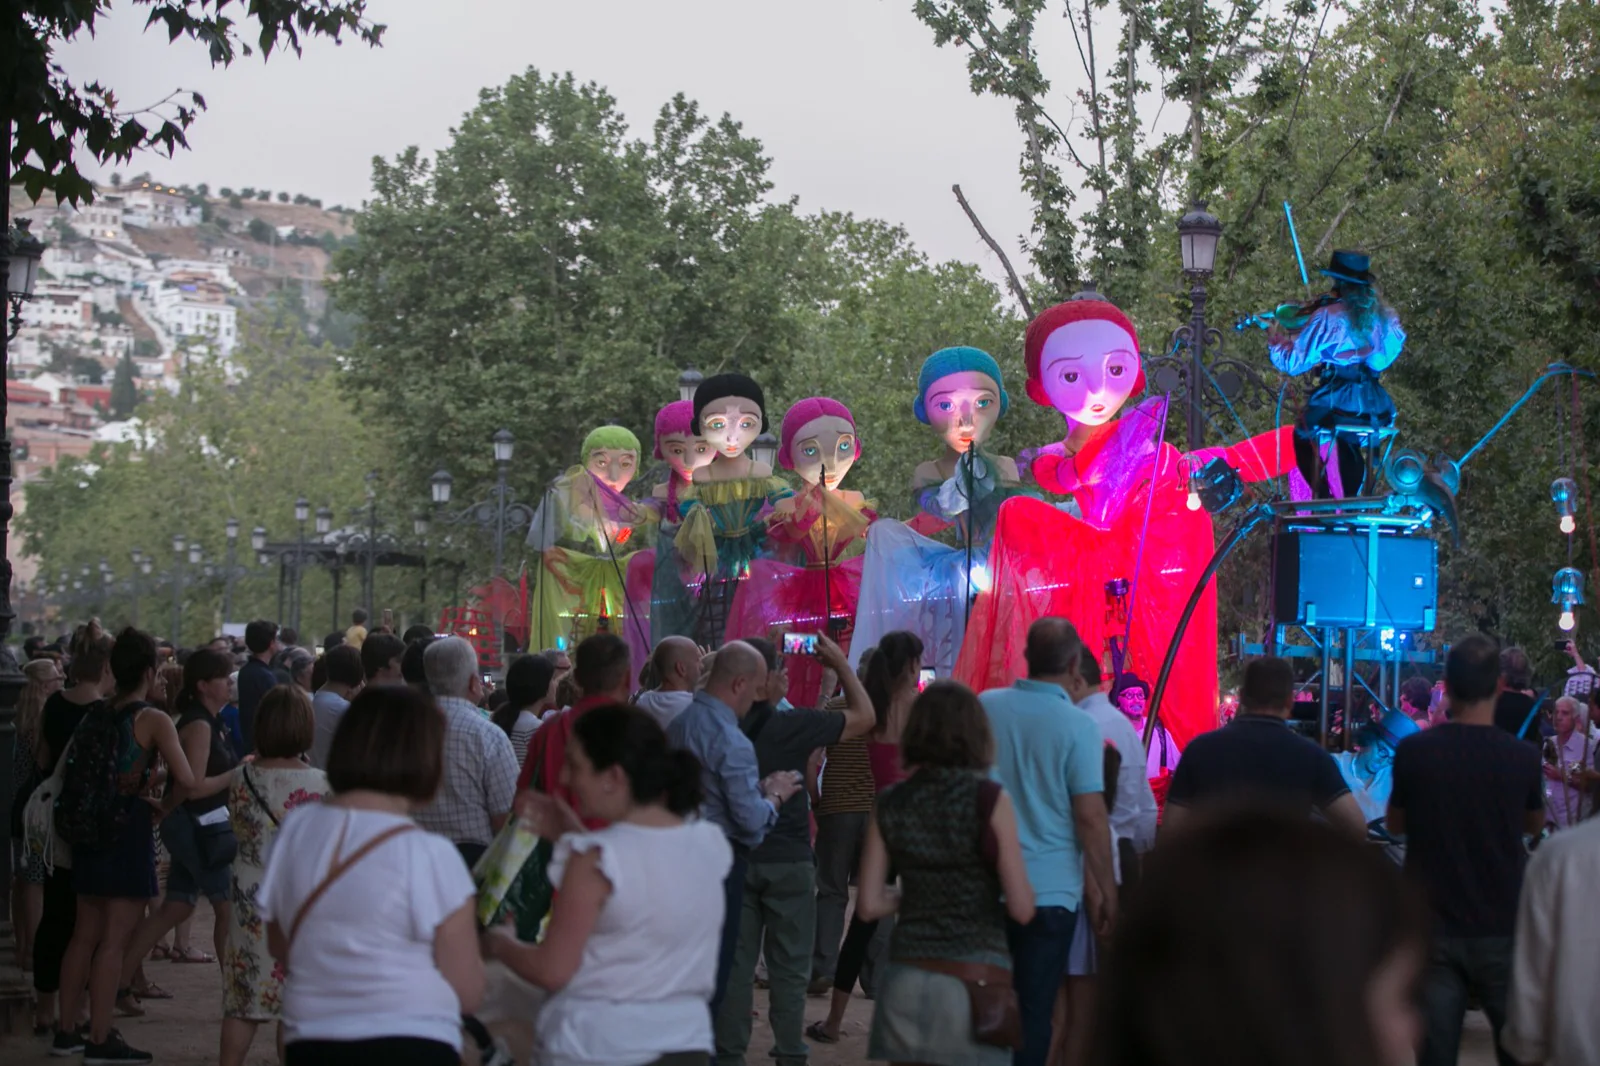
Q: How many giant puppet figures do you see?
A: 6